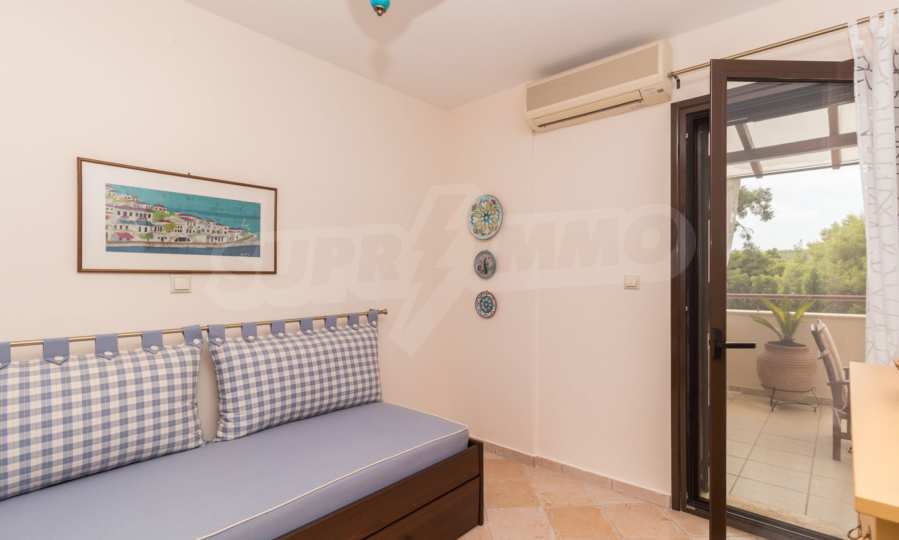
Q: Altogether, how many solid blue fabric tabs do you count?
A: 12